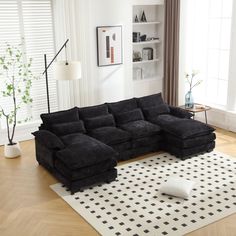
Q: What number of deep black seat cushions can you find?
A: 4